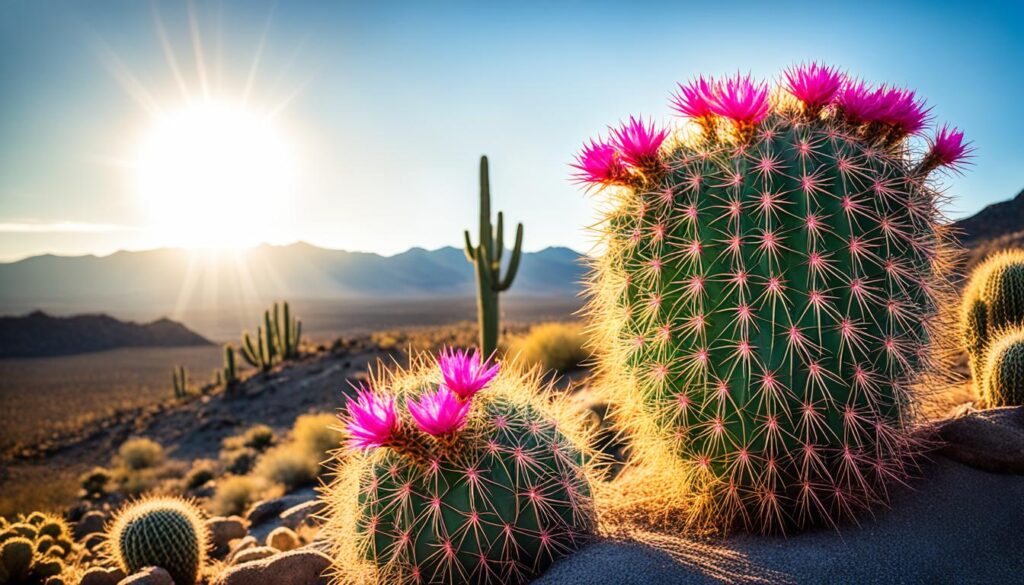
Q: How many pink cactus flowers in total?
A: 11